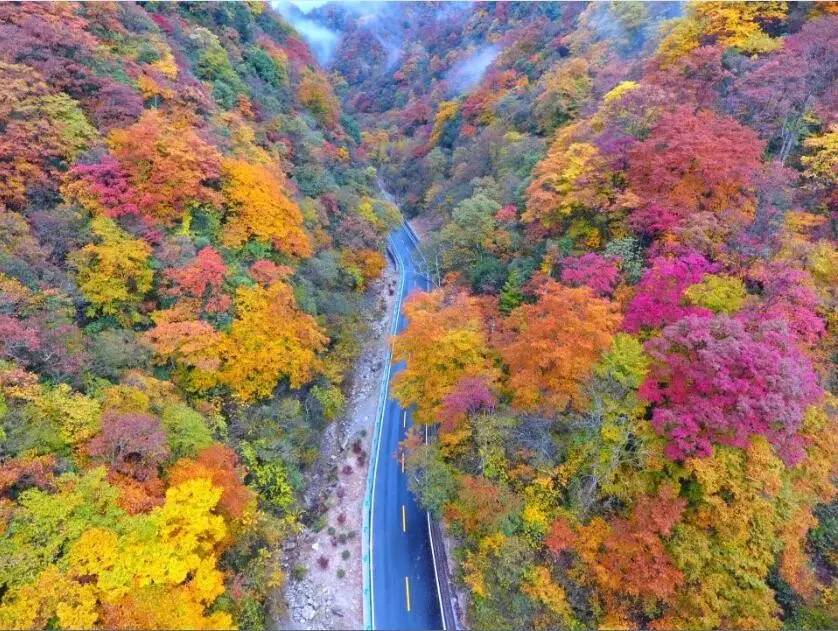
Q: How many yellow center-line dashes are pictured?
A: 4